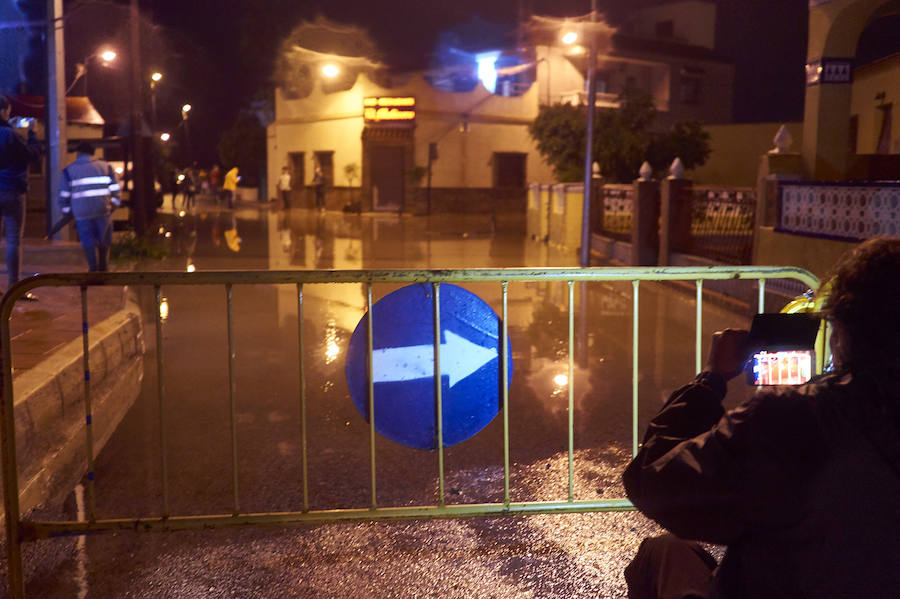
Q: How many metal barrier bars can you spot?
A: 11